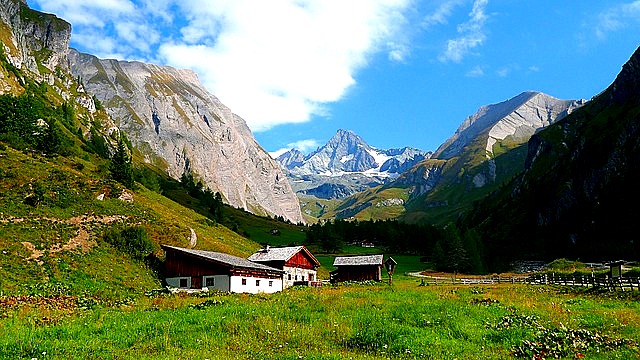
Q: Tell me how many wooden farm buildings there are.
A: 3